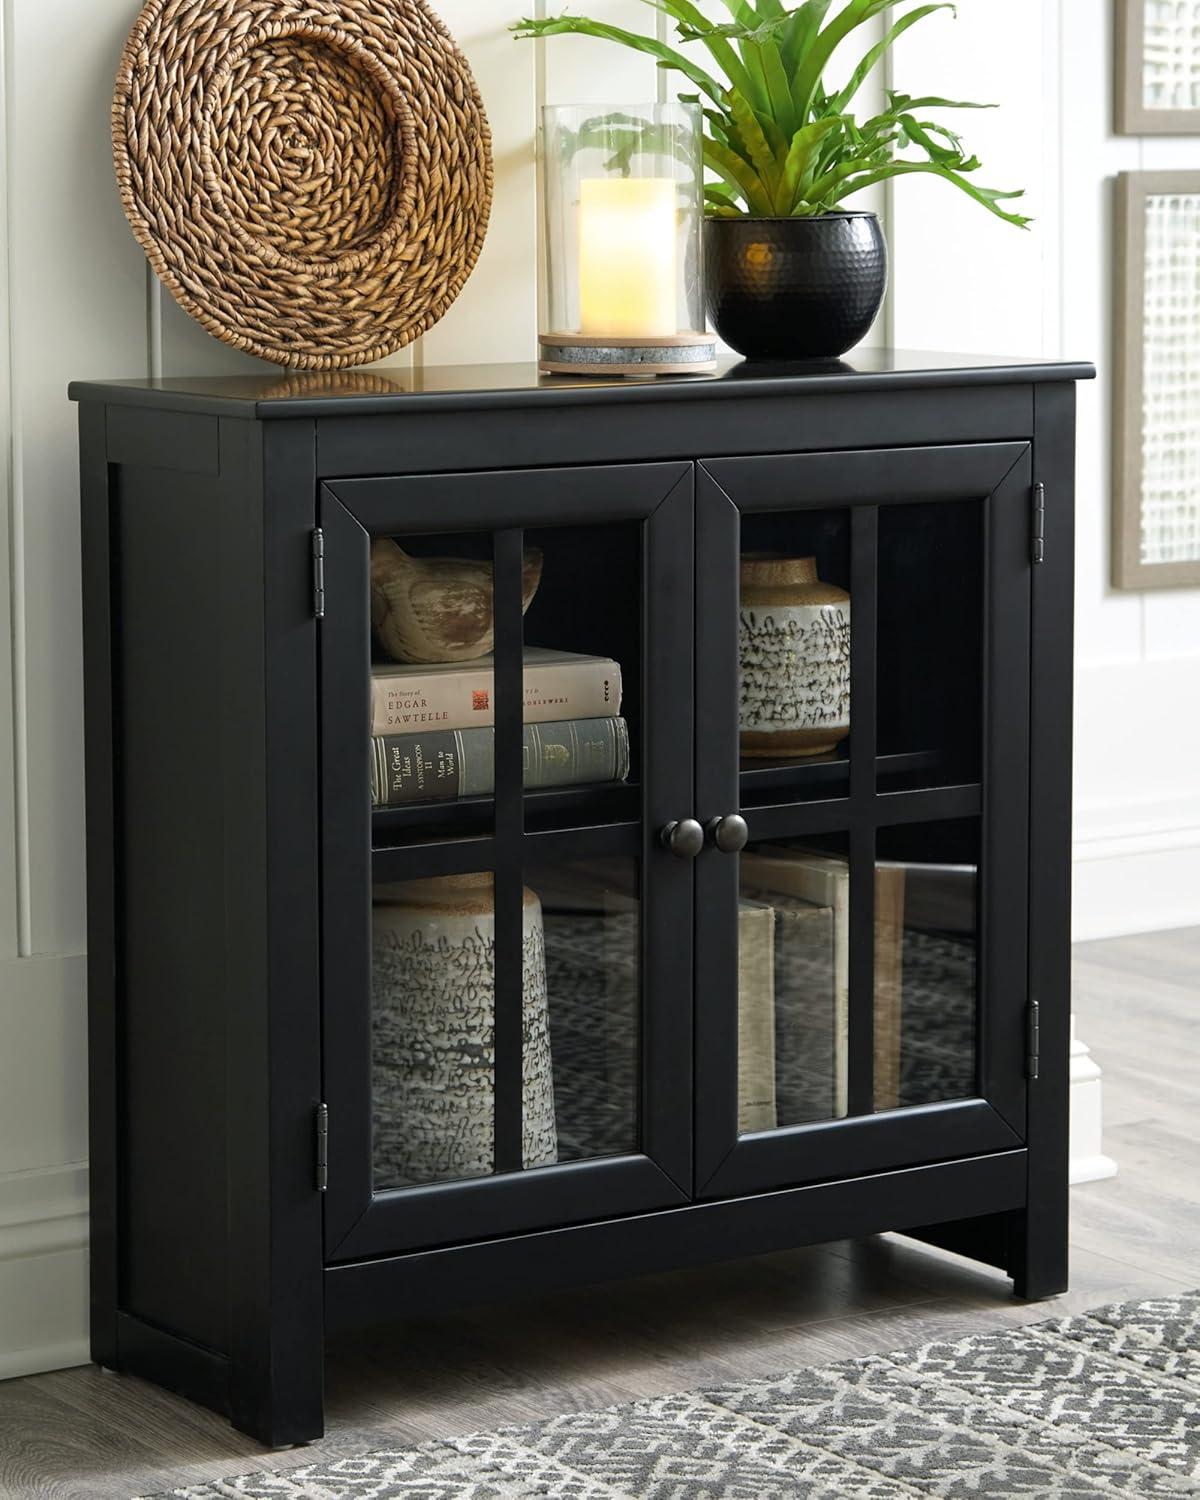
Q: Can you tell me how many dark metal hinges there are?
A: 4